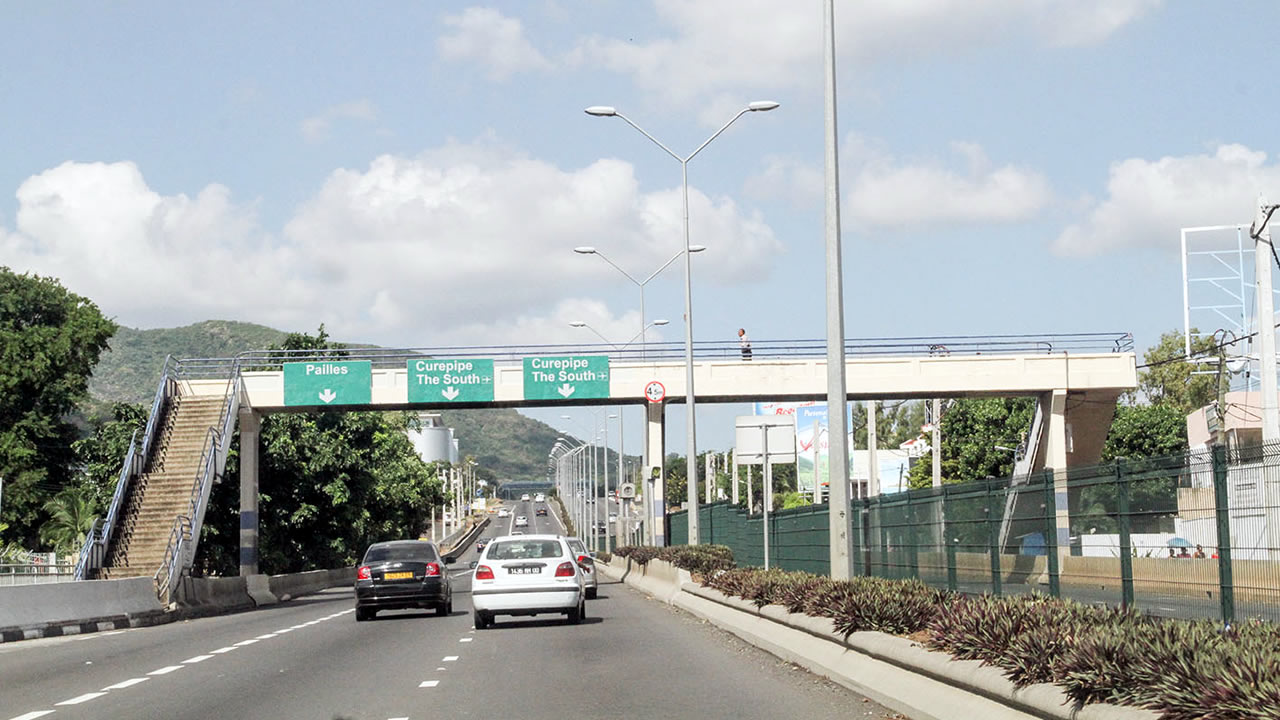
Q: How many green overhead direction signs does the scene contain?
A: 3